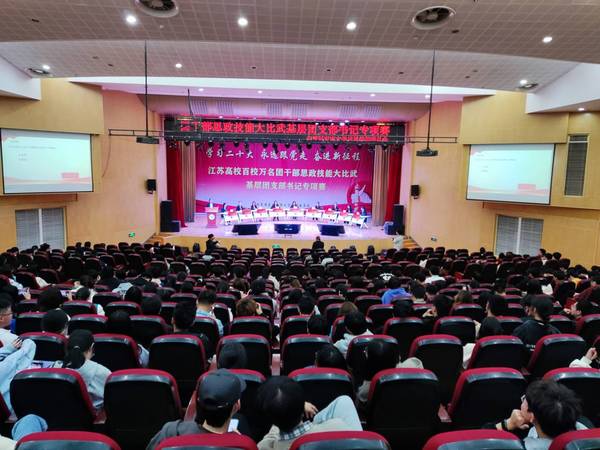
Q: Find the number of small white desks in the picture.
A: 9